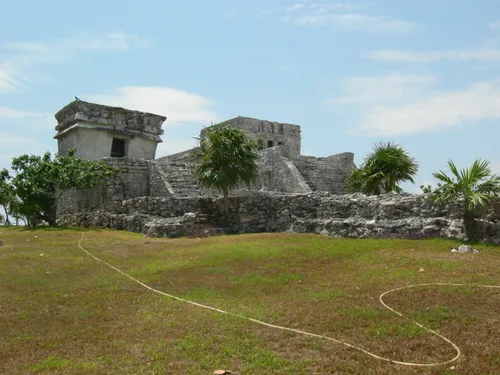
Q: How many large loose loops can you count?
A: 2